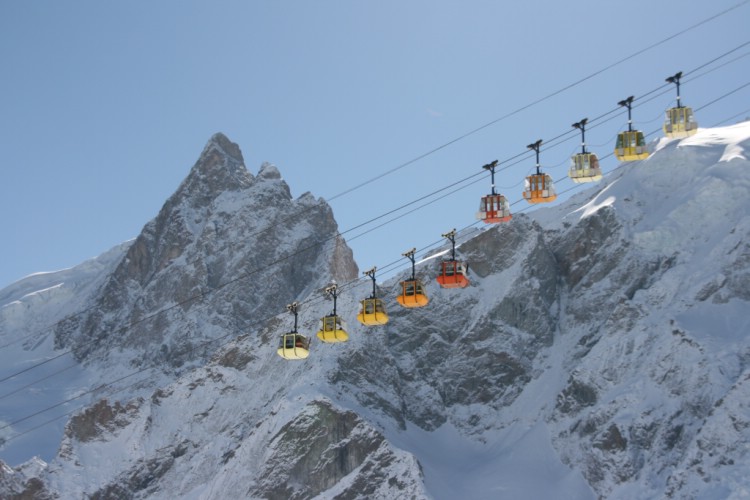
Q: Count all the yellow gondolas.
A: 6